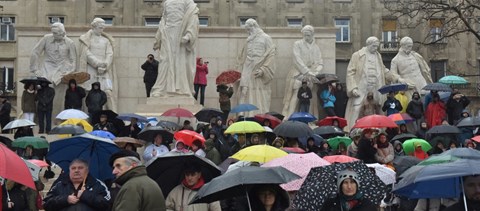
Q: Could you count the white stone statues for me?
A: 7